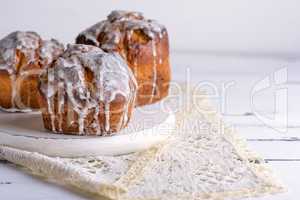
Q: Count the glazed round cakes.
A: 3